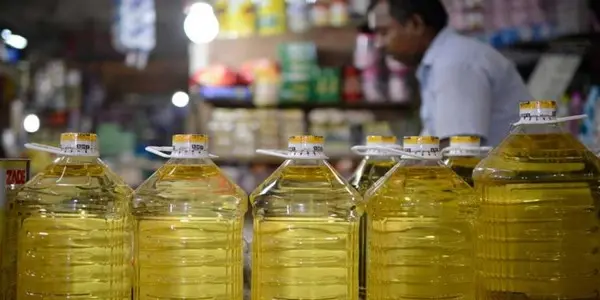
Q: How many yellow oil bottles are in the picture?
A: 7